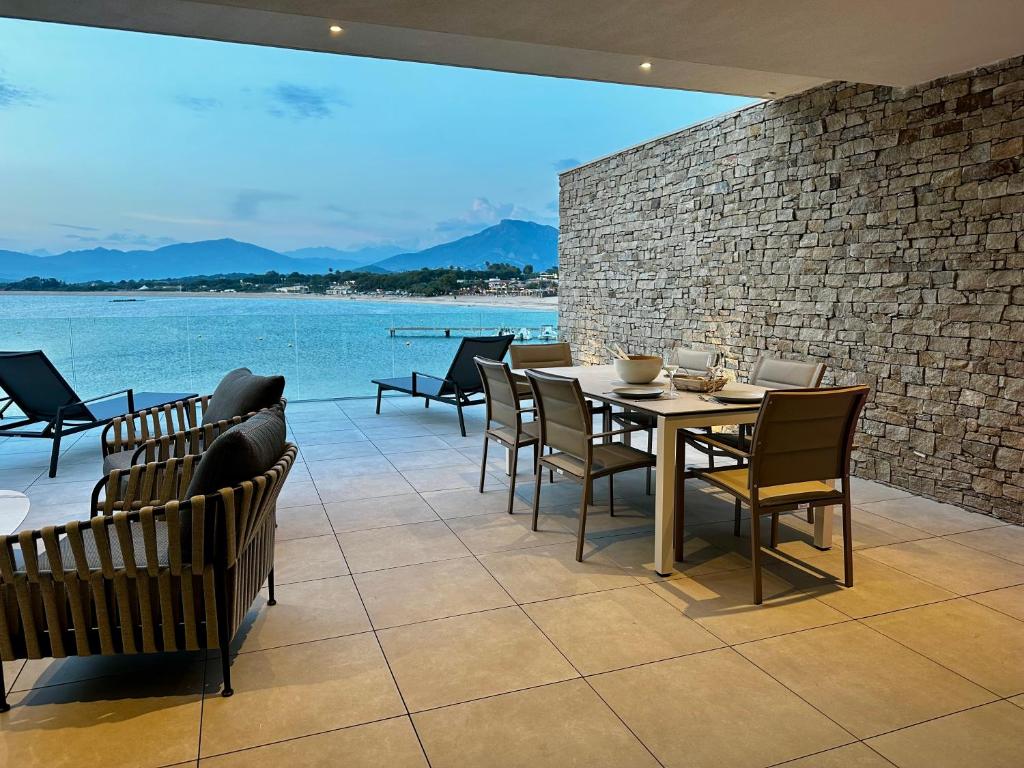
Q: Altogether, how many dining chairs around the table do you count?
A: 6